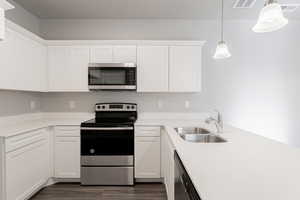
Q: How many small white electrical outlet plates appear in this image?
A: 4